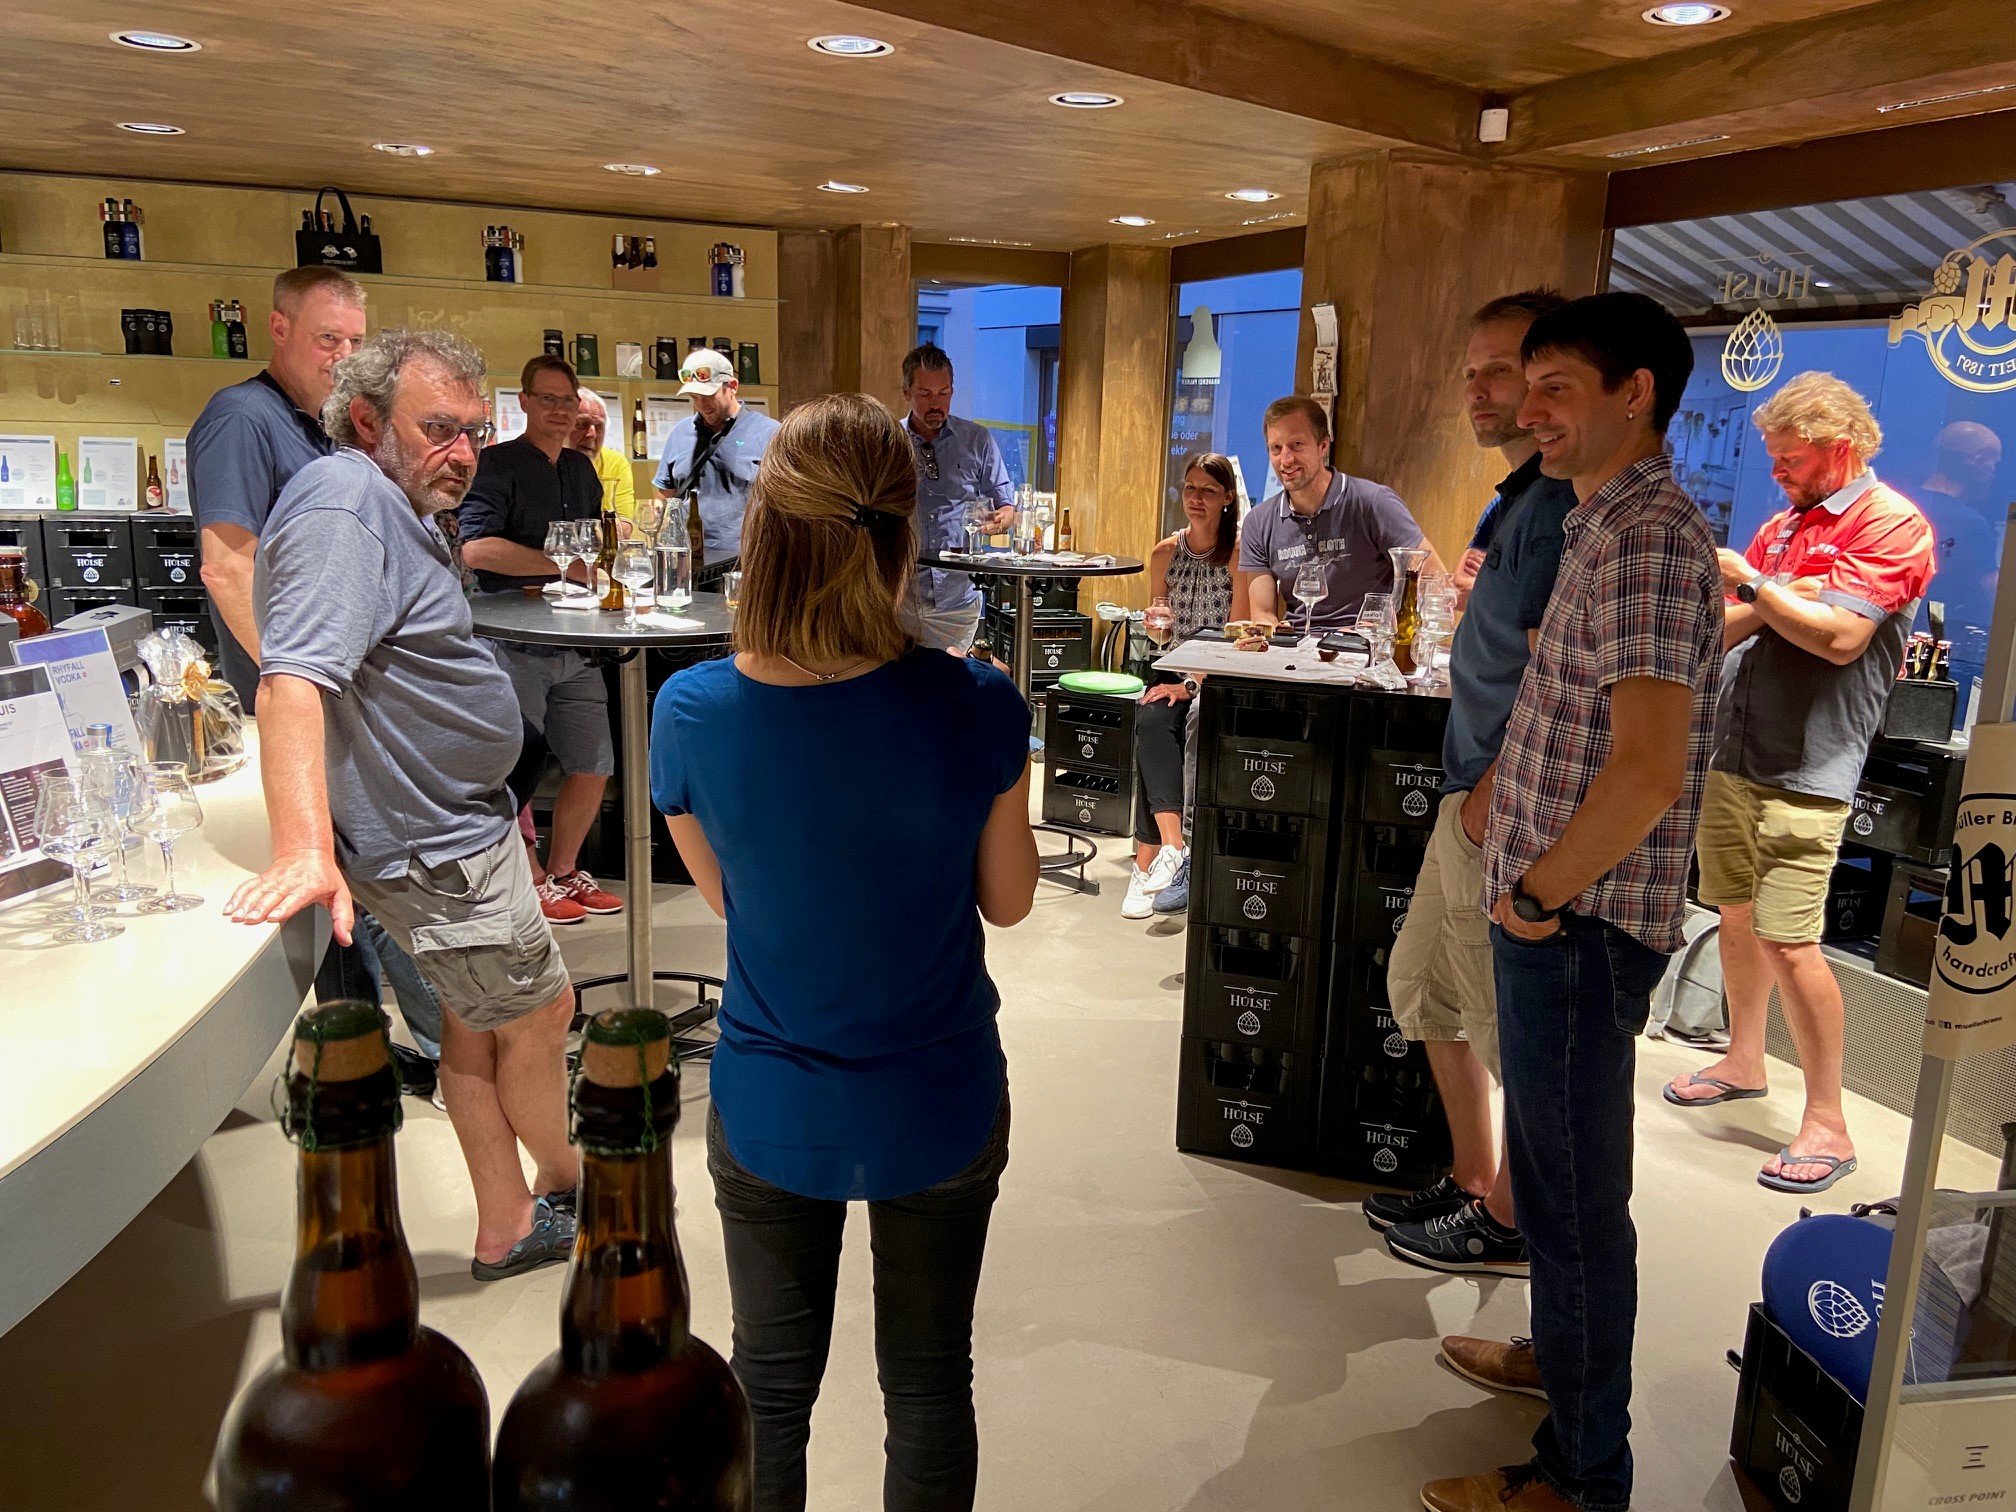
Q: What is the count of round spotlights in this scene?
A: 10